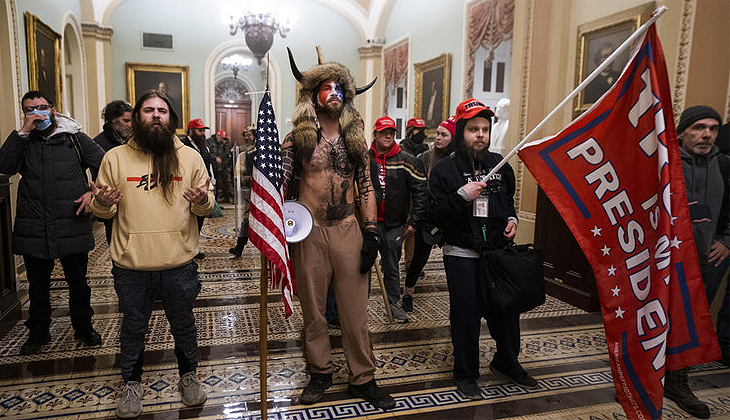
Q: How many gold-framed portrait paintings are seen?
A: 4